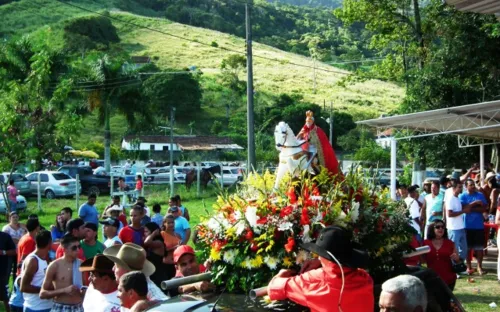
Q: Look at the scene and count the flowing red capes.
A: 1